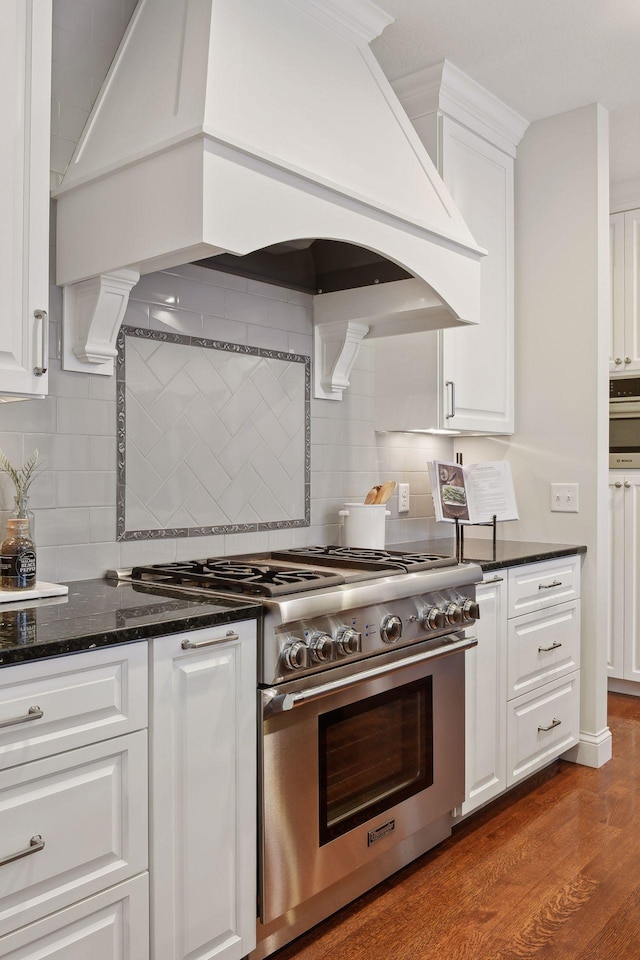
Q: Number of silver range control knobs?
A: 7